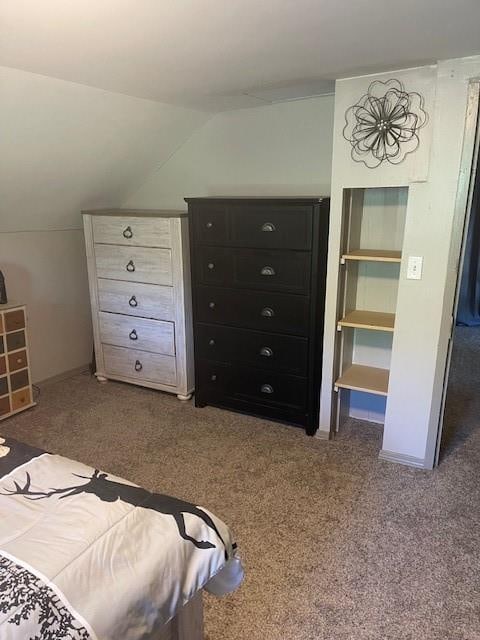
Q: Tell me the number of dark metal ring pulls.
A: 5